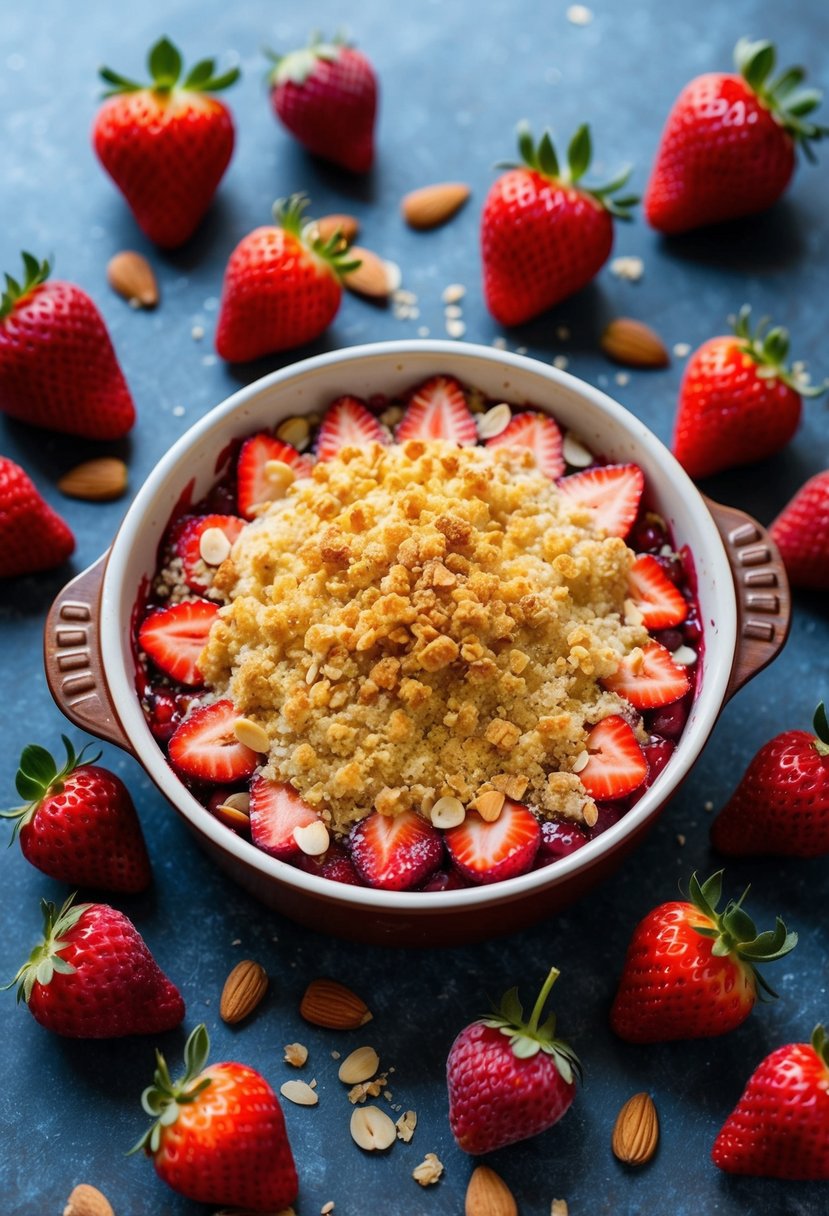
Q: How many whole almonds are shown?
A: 11